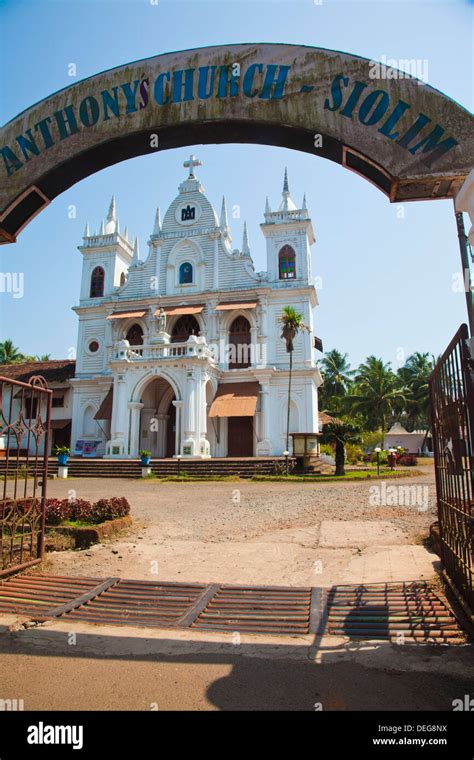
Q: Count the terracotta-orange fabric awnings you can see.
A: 5